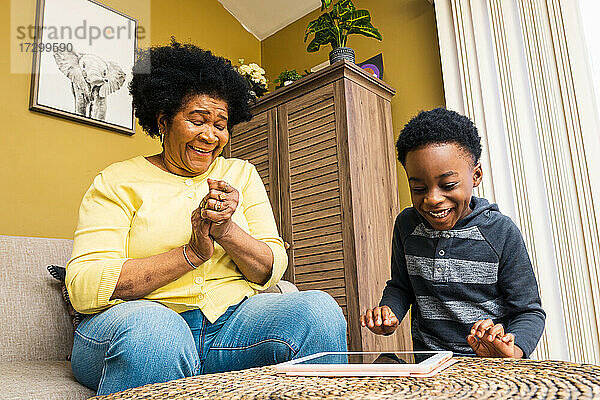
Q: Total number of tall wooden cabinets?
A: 1